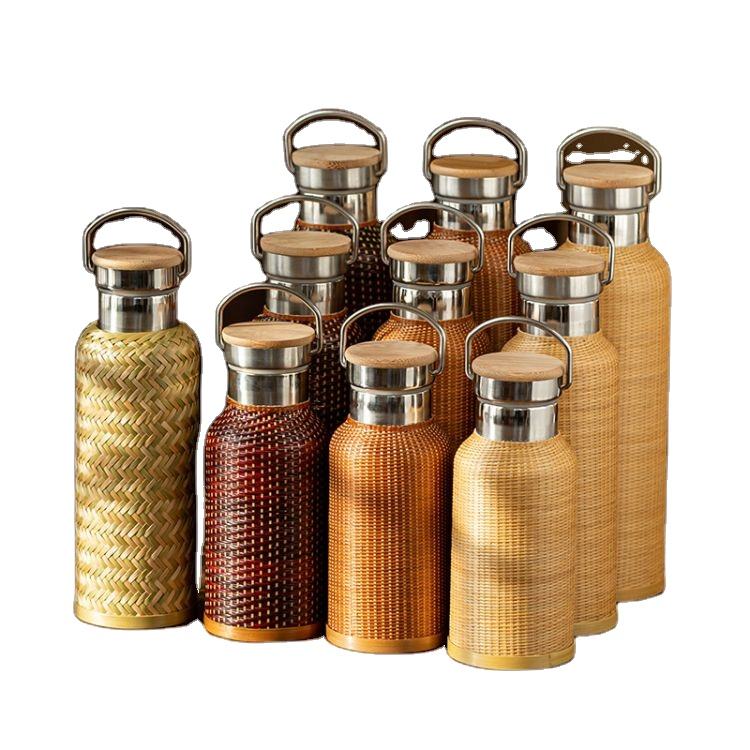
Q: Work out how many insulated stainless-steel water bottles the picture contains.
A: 10